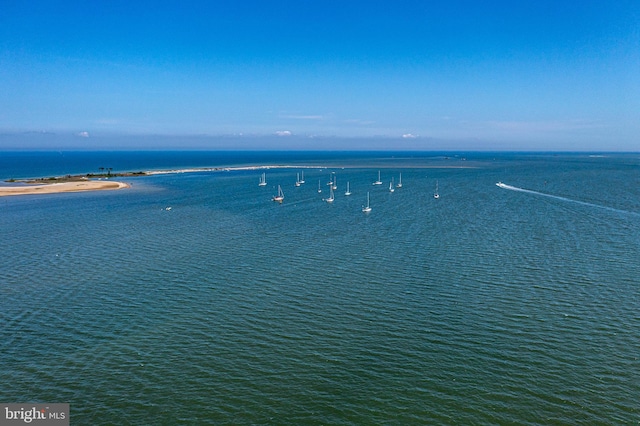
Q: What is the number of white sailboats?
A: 14